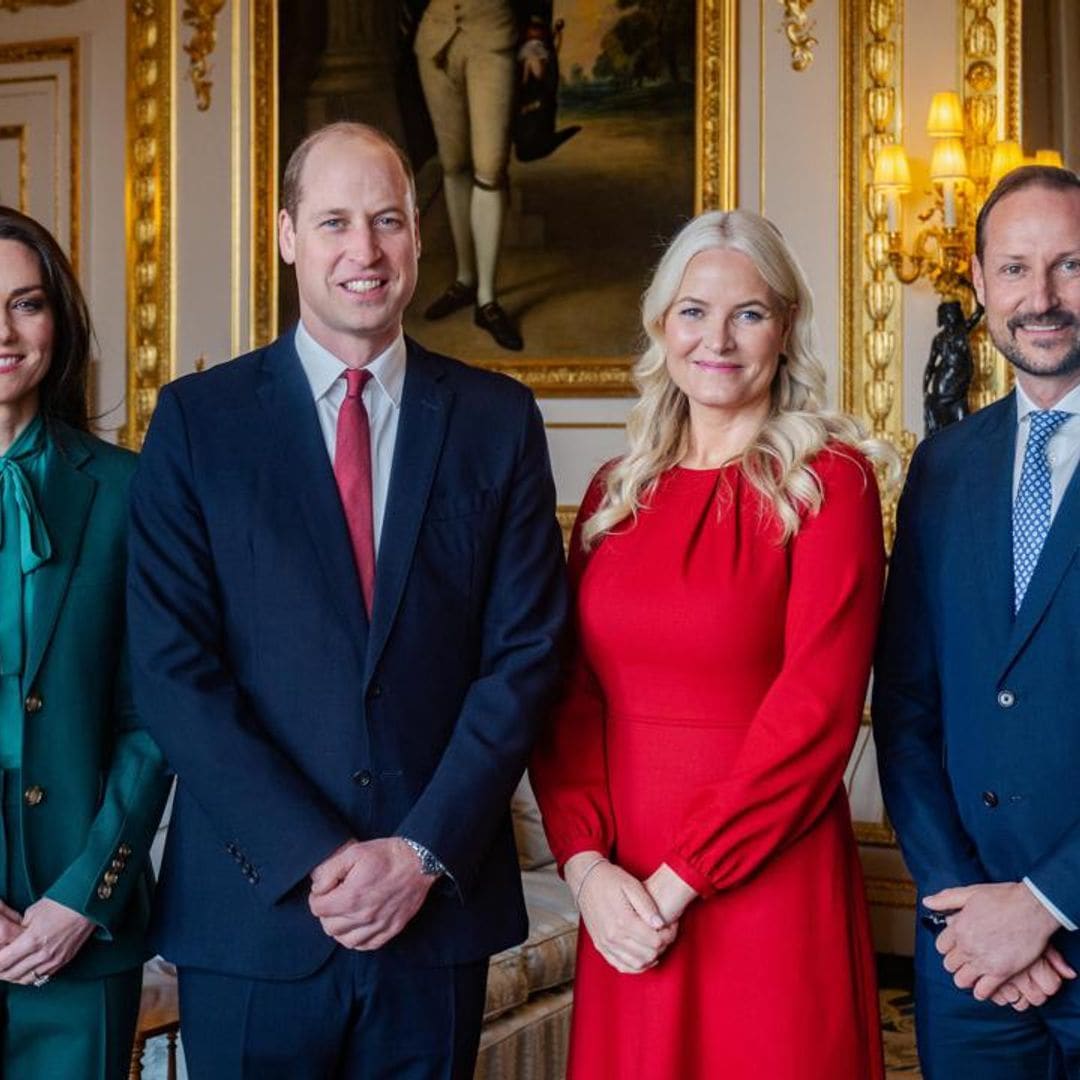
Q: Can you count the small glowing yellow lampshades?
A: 5